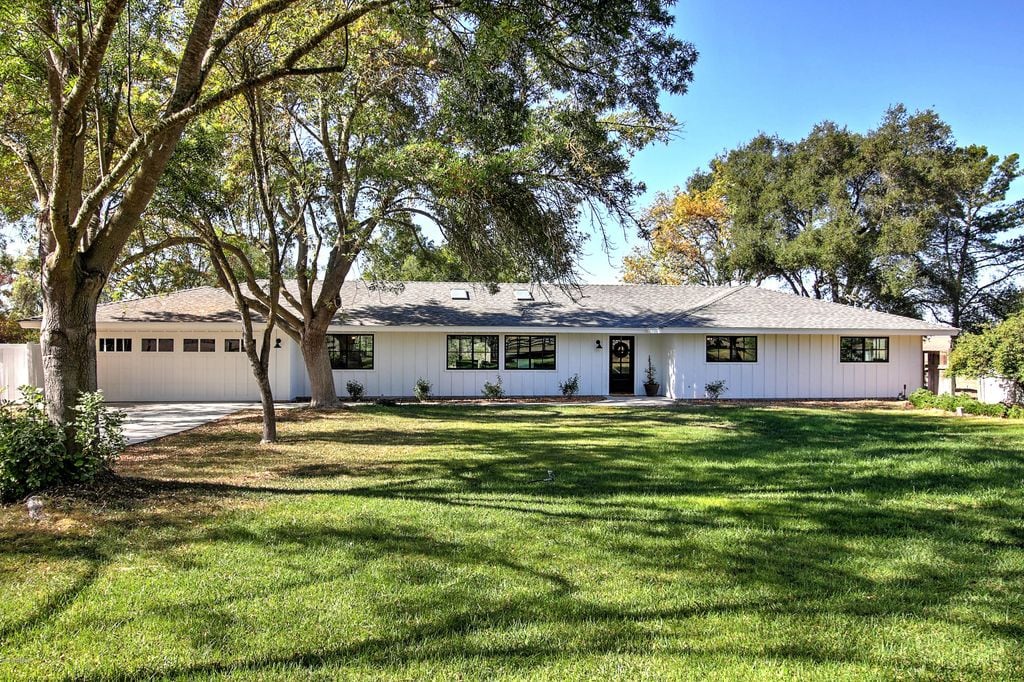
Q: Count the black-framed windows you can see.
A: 5